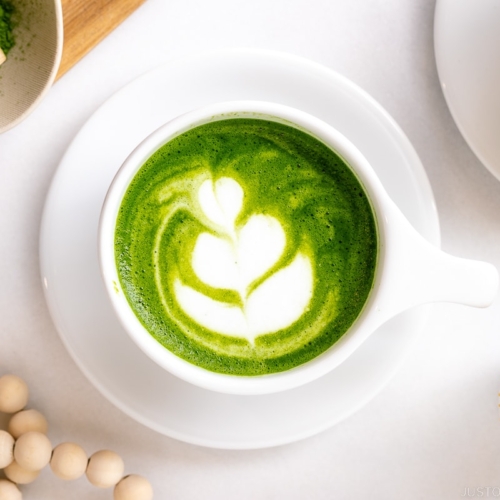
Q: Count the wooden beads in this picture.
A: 9